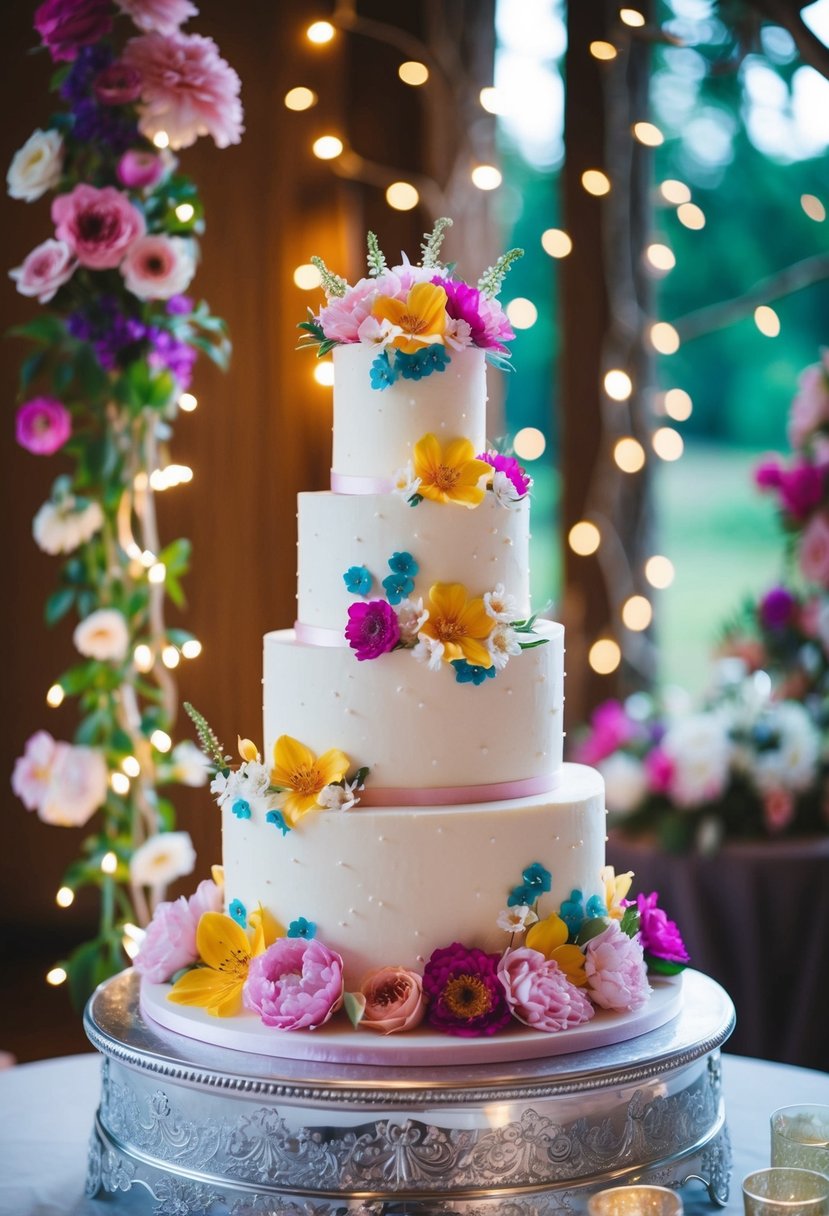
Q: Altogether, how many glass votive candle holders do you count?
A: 3